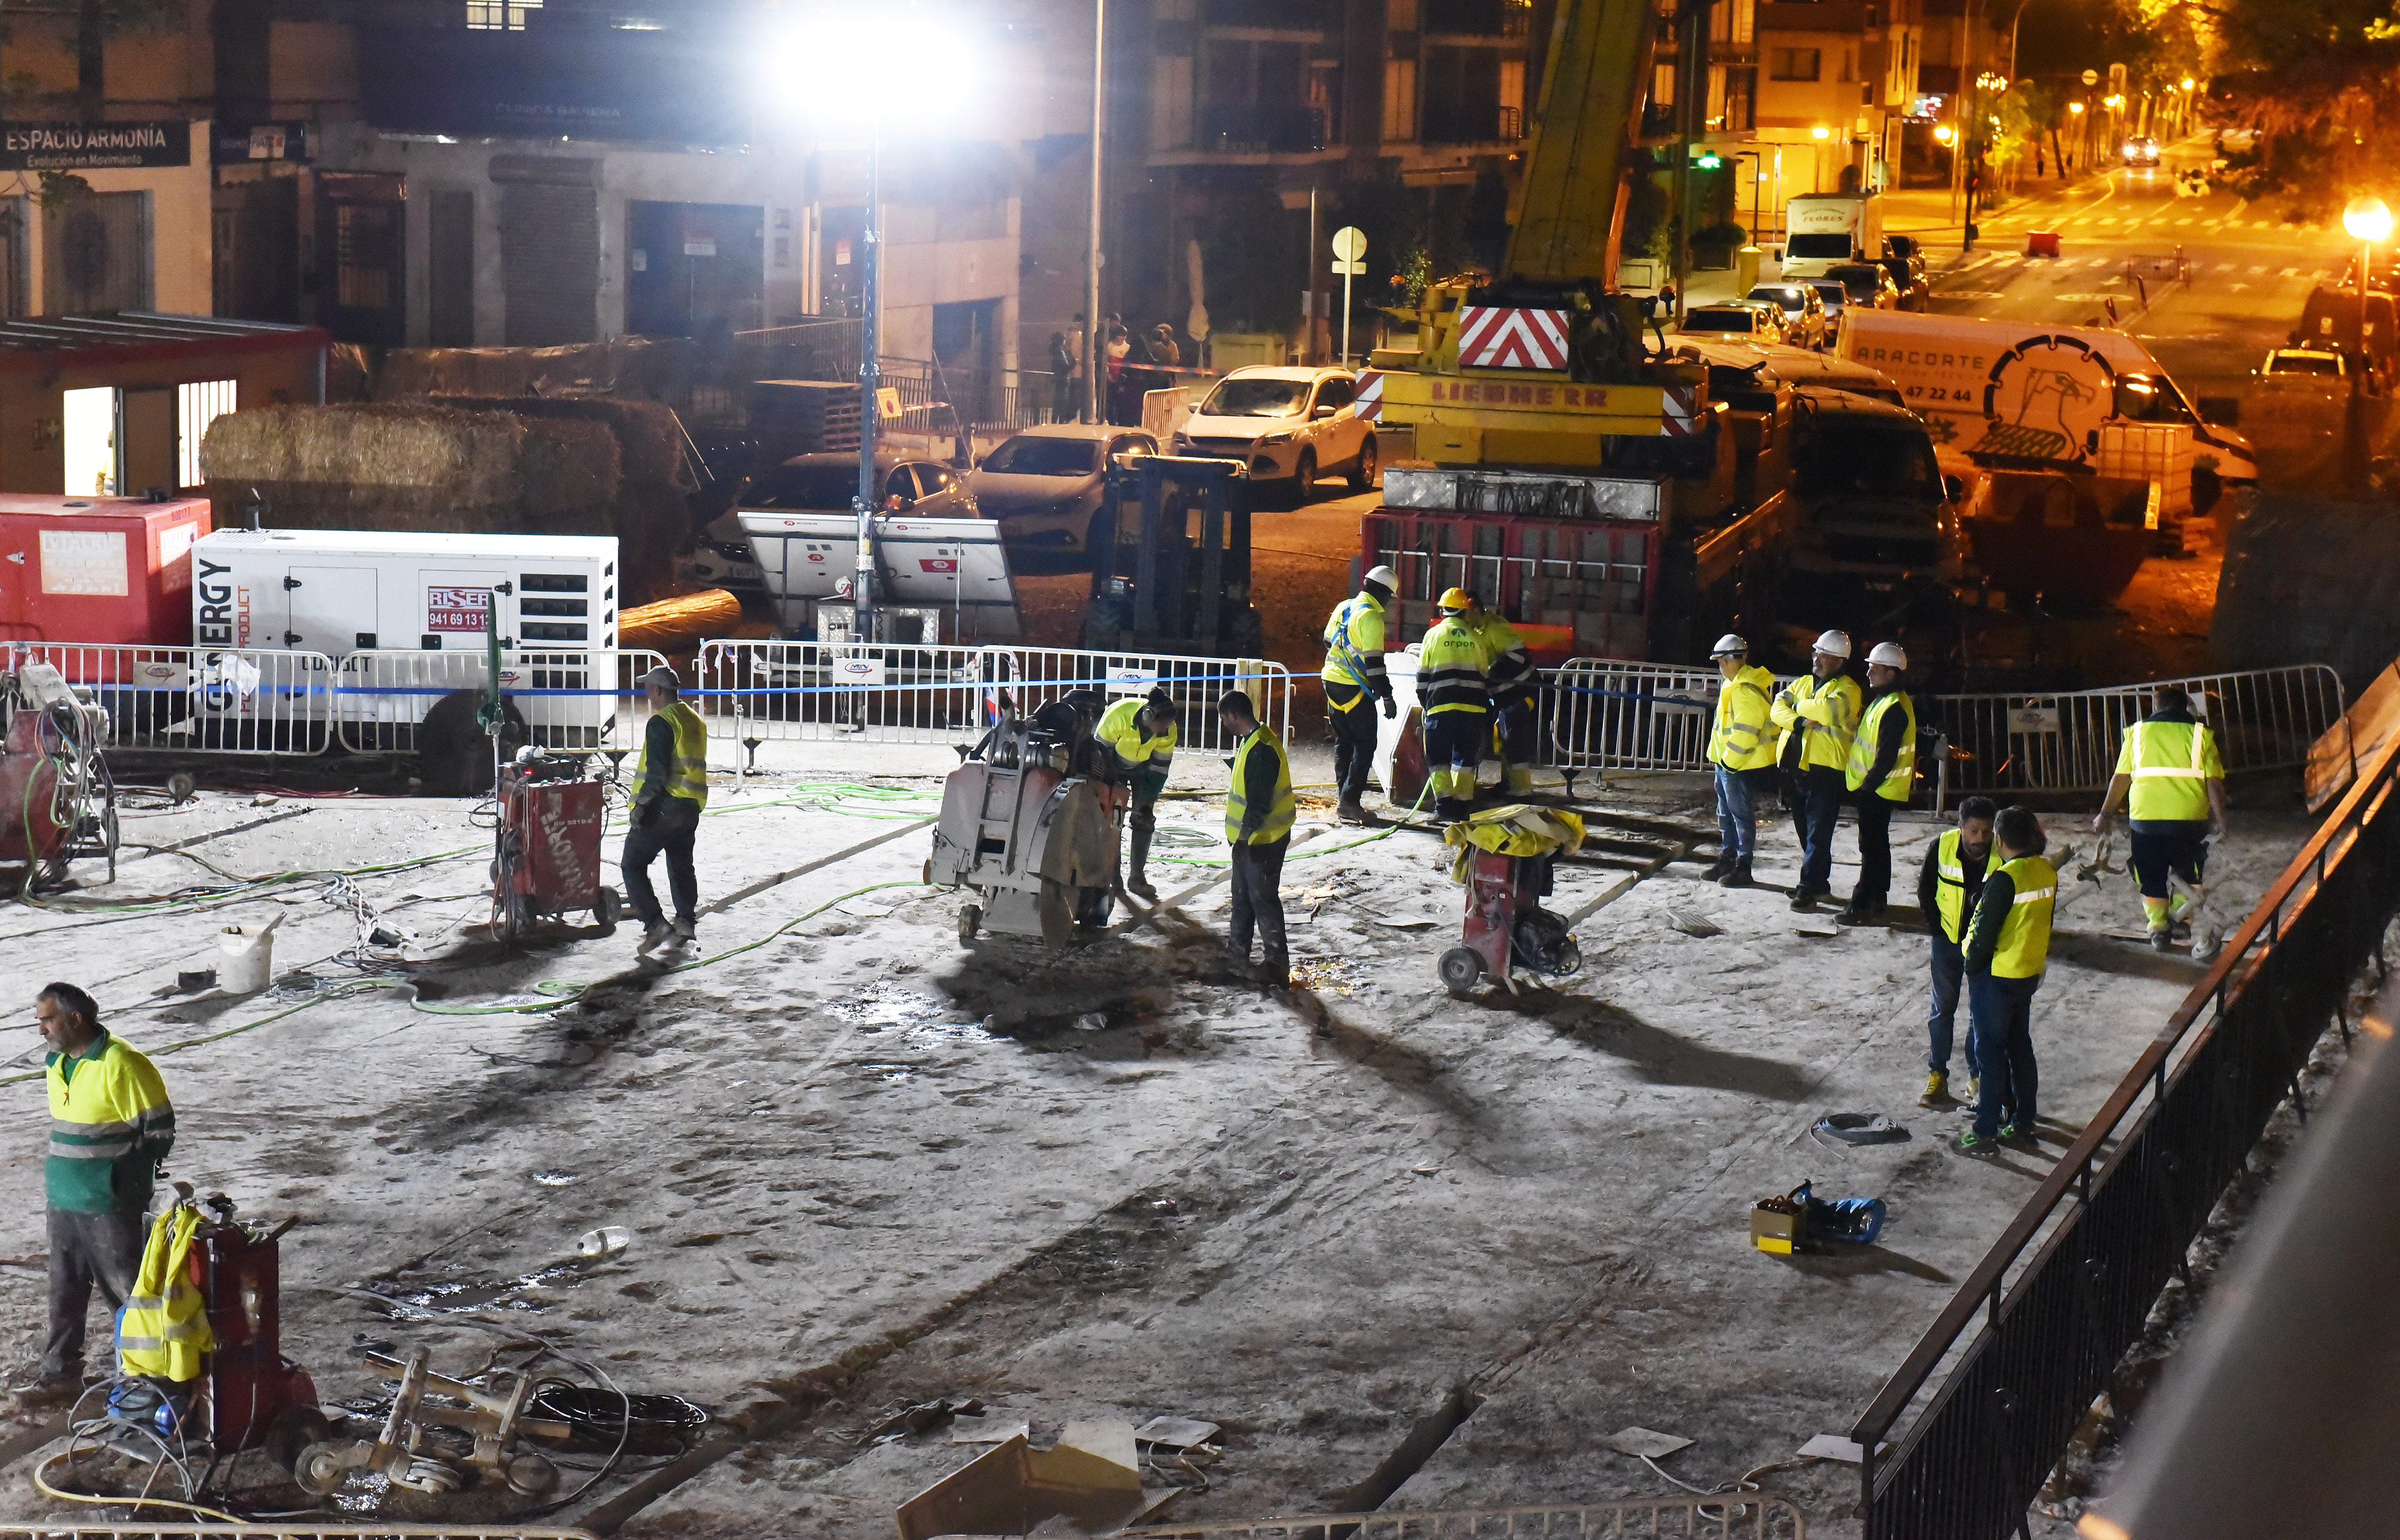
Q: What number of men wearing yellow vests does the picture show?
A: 13